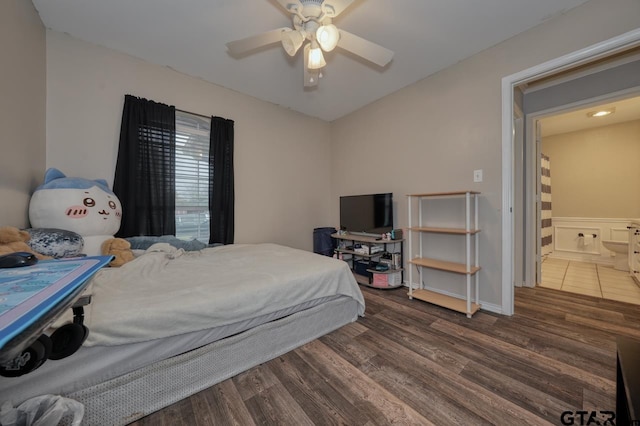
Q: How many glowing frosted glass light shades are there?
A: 2